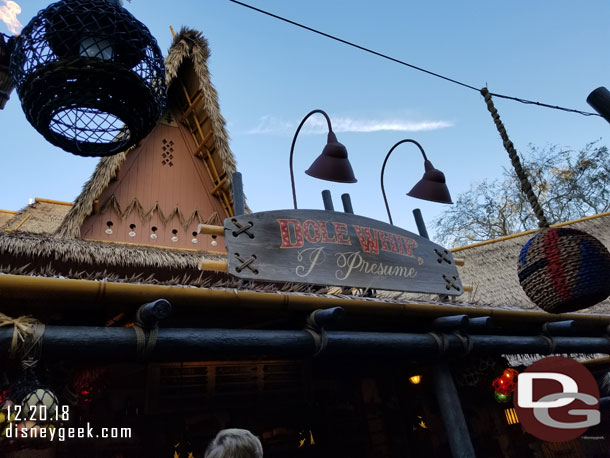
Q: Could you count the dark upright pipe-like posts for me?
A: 4